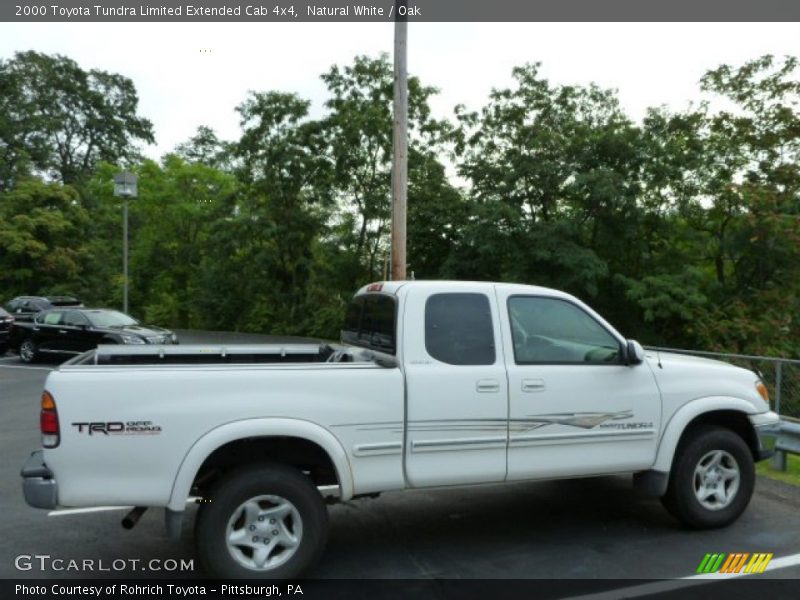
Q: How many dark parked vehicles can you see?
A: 3